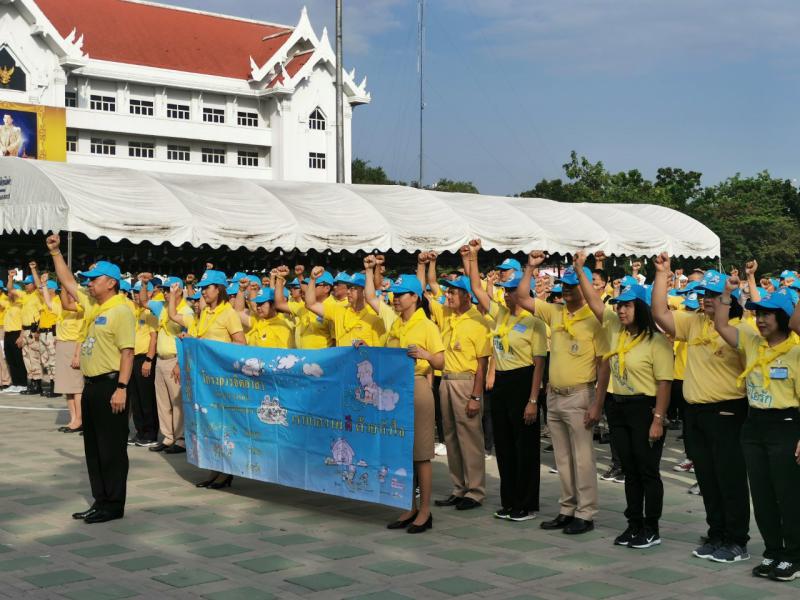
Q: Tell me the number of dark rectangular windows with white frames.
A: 13